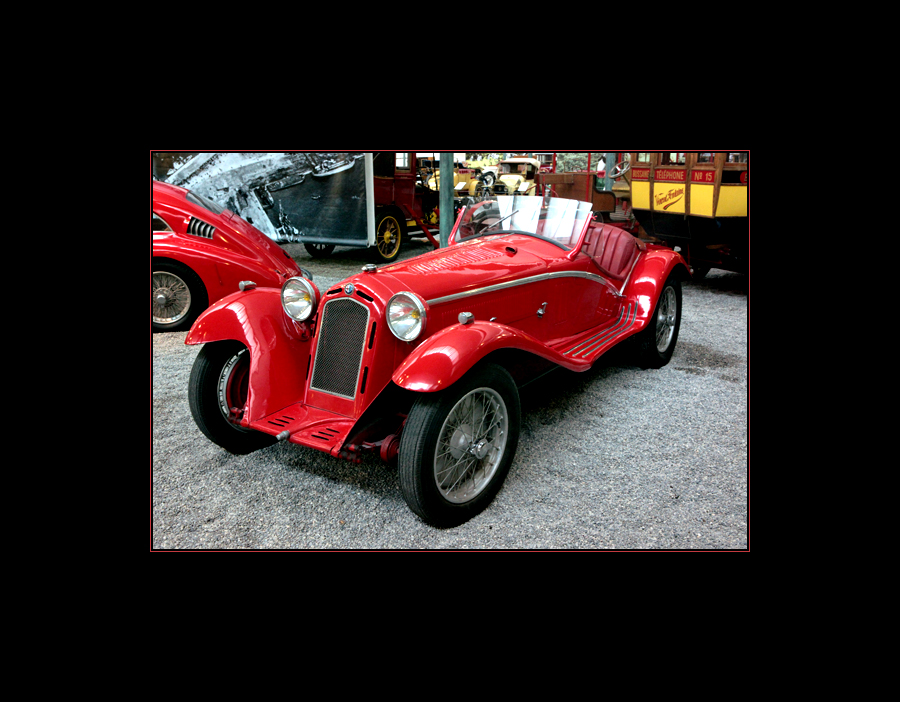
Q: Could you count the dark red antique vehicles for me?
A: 1